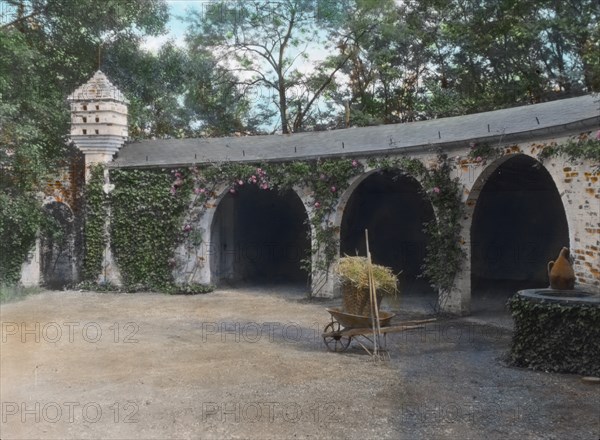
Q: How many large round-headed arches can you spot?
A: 3